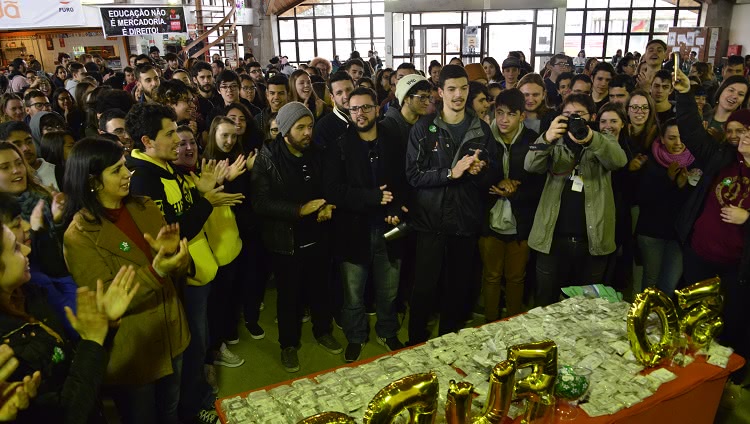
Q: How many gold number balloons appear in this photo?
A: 2